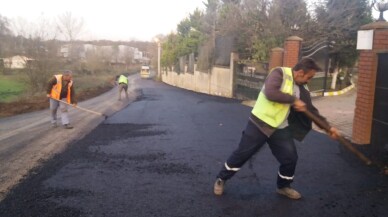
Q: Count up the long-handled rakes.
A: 2